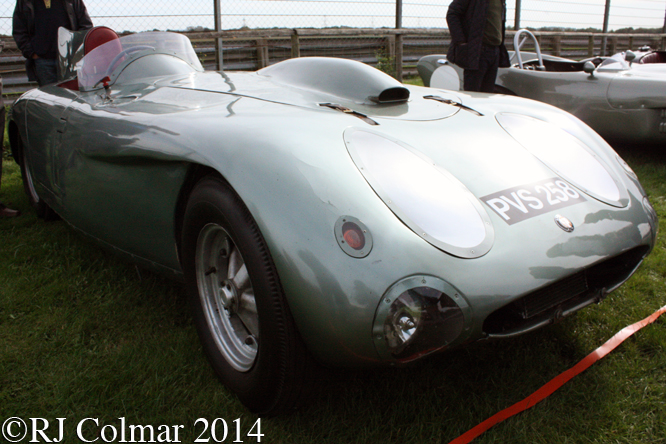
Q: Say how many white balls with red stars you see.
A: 0